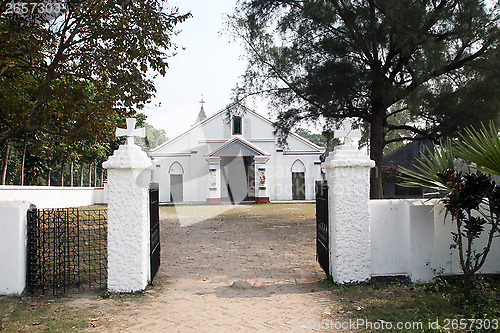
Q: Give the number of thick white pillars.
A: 2